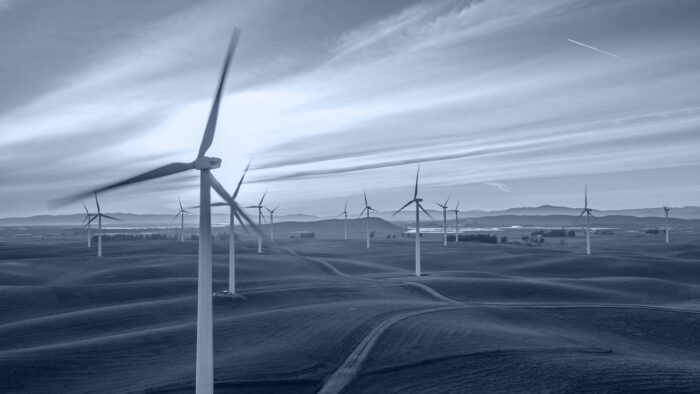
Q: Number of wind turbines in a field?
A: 14